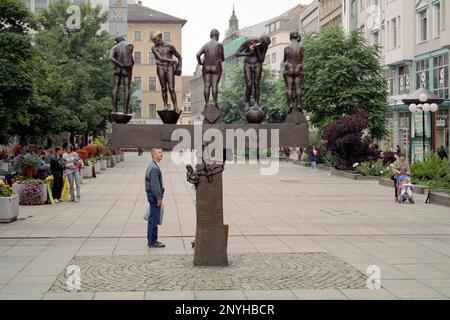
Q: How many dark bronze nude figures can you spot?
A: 5